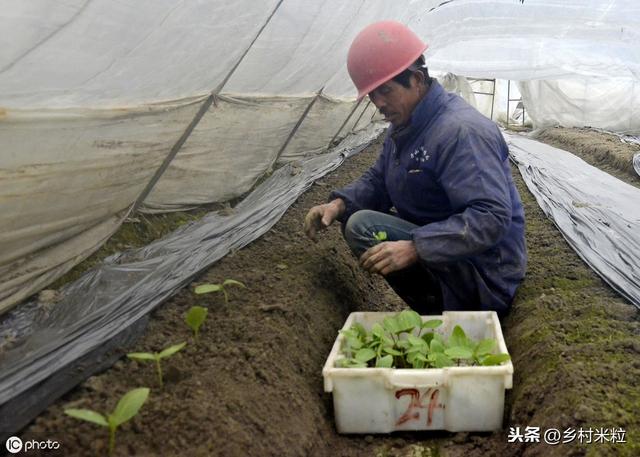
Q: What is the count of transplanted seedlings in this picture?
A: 4